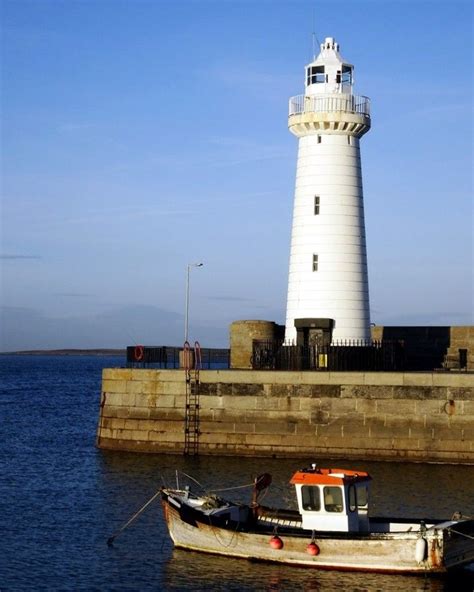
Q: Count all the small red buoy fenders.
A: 2